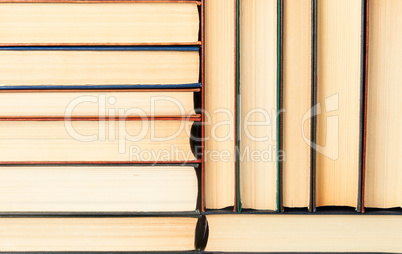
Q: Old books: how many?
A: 12